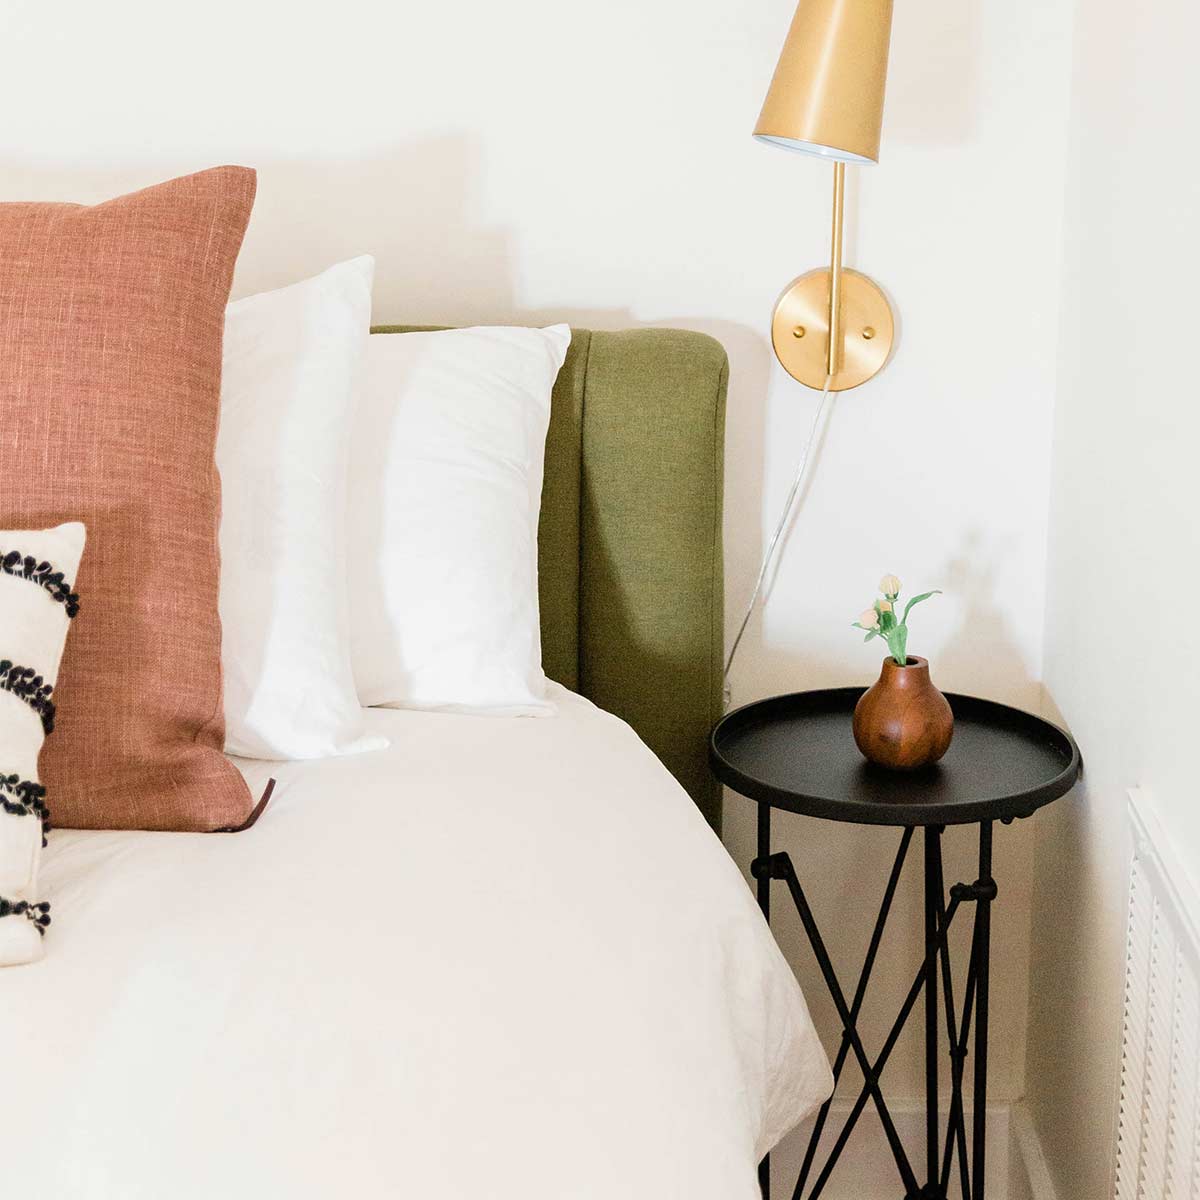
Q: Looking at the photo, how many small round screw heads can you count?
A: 2